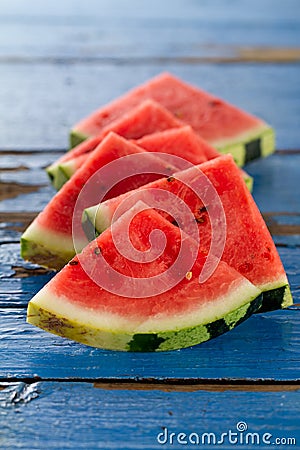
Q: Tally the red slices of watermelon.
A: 6